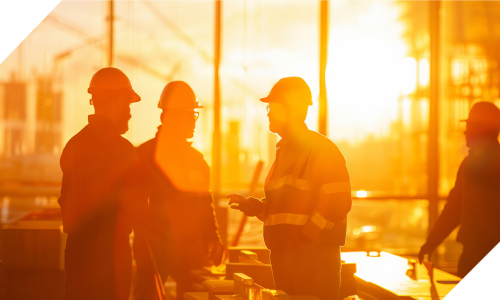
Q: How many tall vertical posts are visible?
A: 4